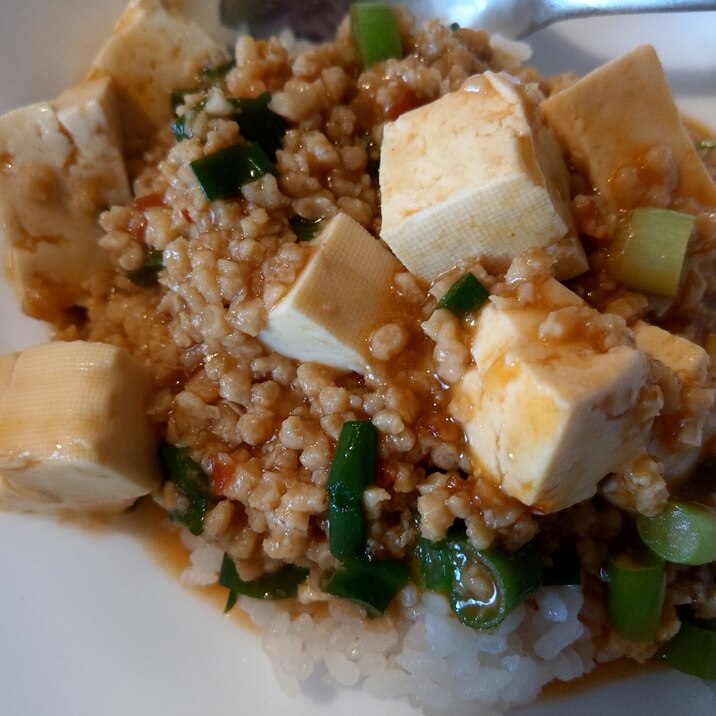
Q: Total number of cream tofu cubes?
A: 8